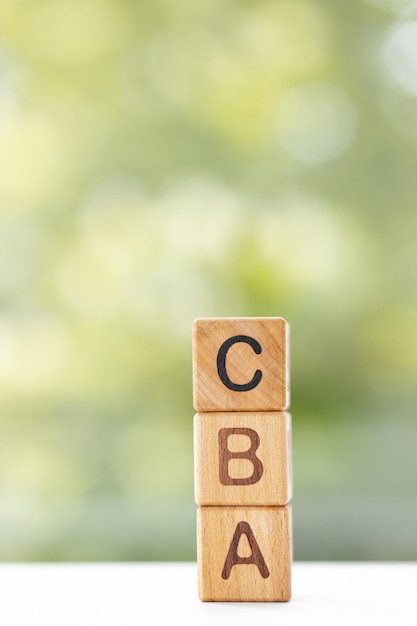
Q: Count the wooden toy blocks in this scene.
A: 3